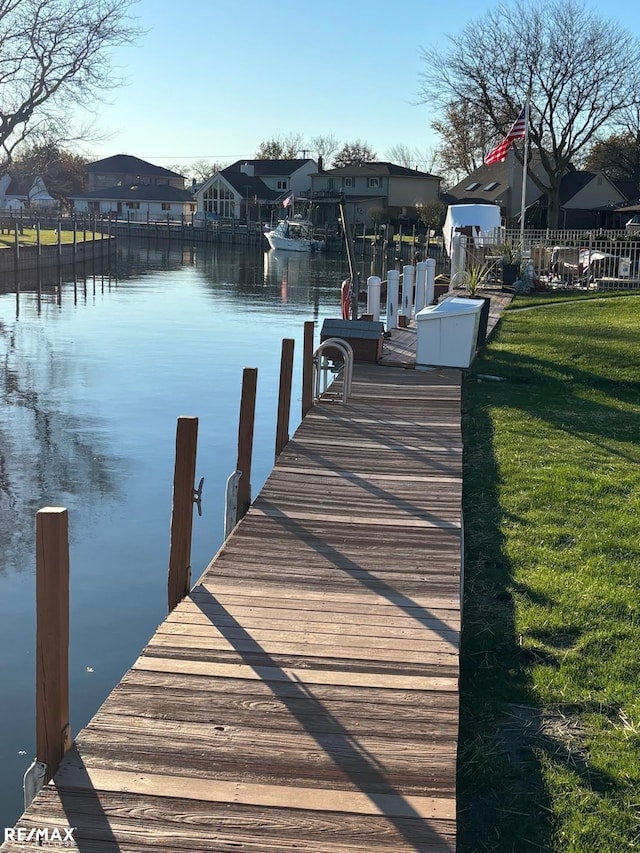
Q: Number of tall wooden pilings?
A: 5